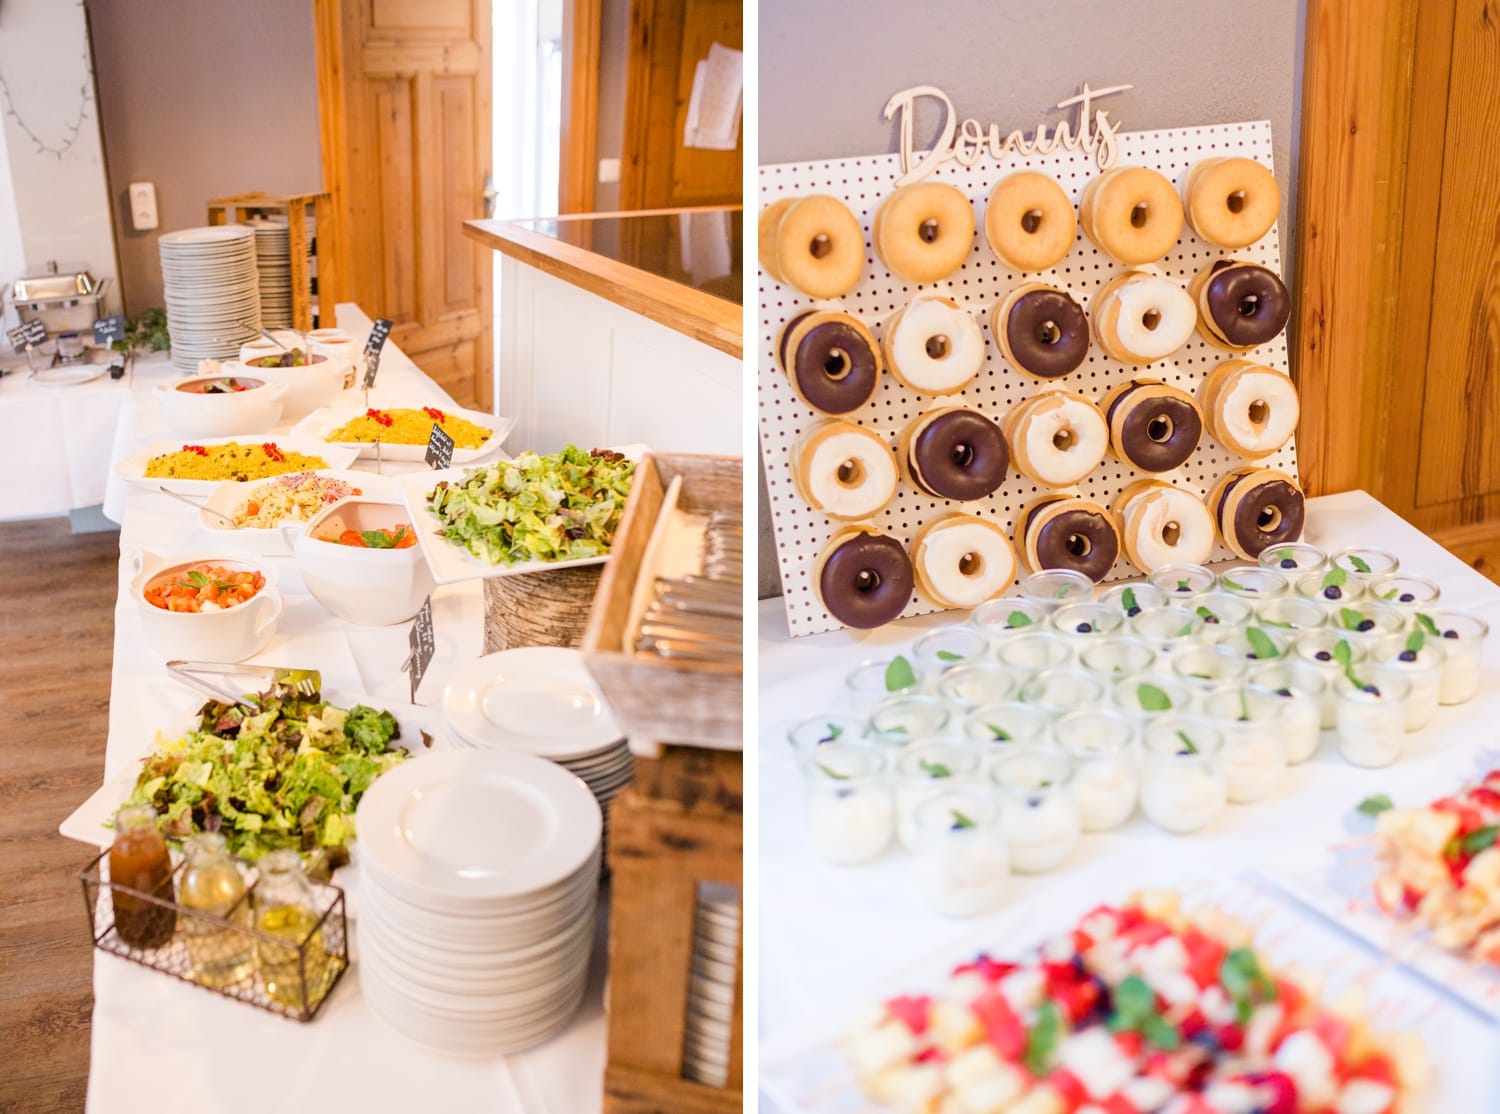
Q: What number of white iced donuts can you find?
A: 7